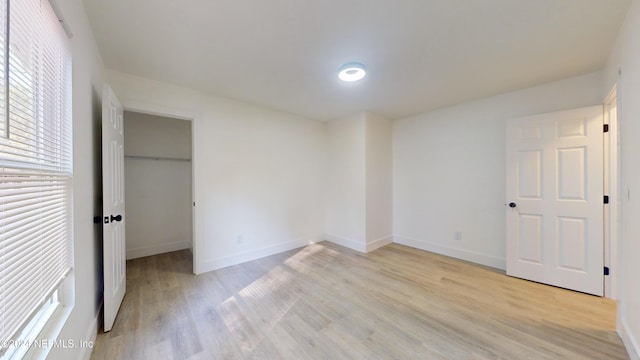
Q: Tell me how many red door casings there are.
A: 0